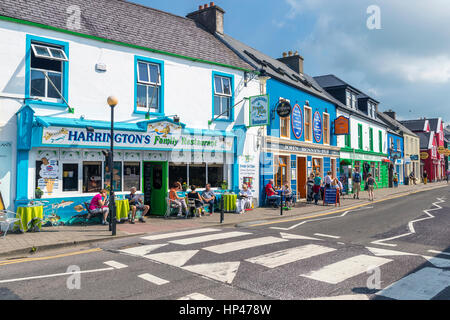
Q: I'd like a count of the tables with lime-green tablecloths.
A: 3